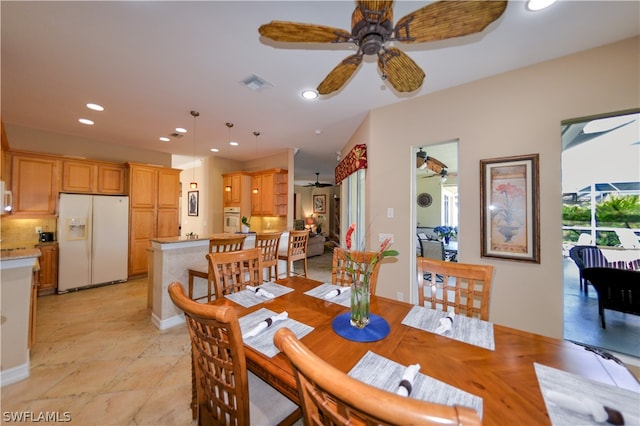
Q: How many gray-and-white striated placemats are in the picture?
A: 6